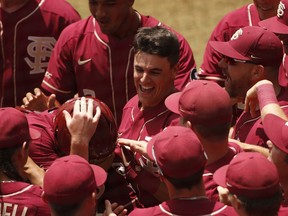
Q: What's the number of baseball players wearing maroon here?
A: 13